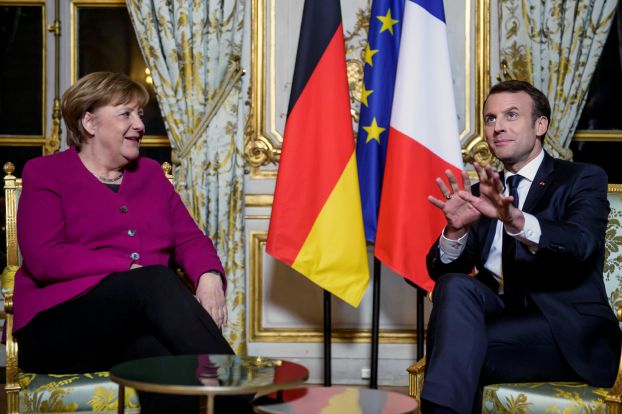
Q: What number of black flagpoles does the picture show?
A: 3